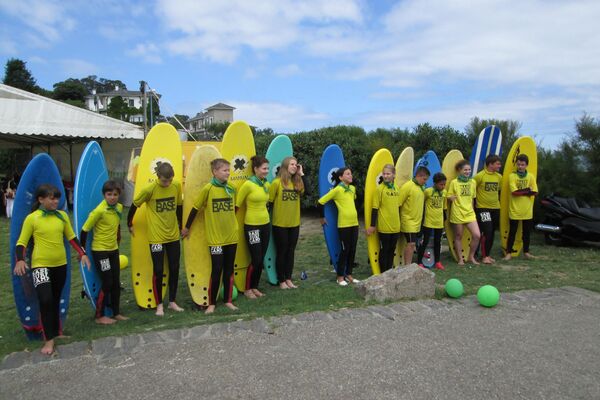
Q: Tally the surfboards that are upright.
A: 13